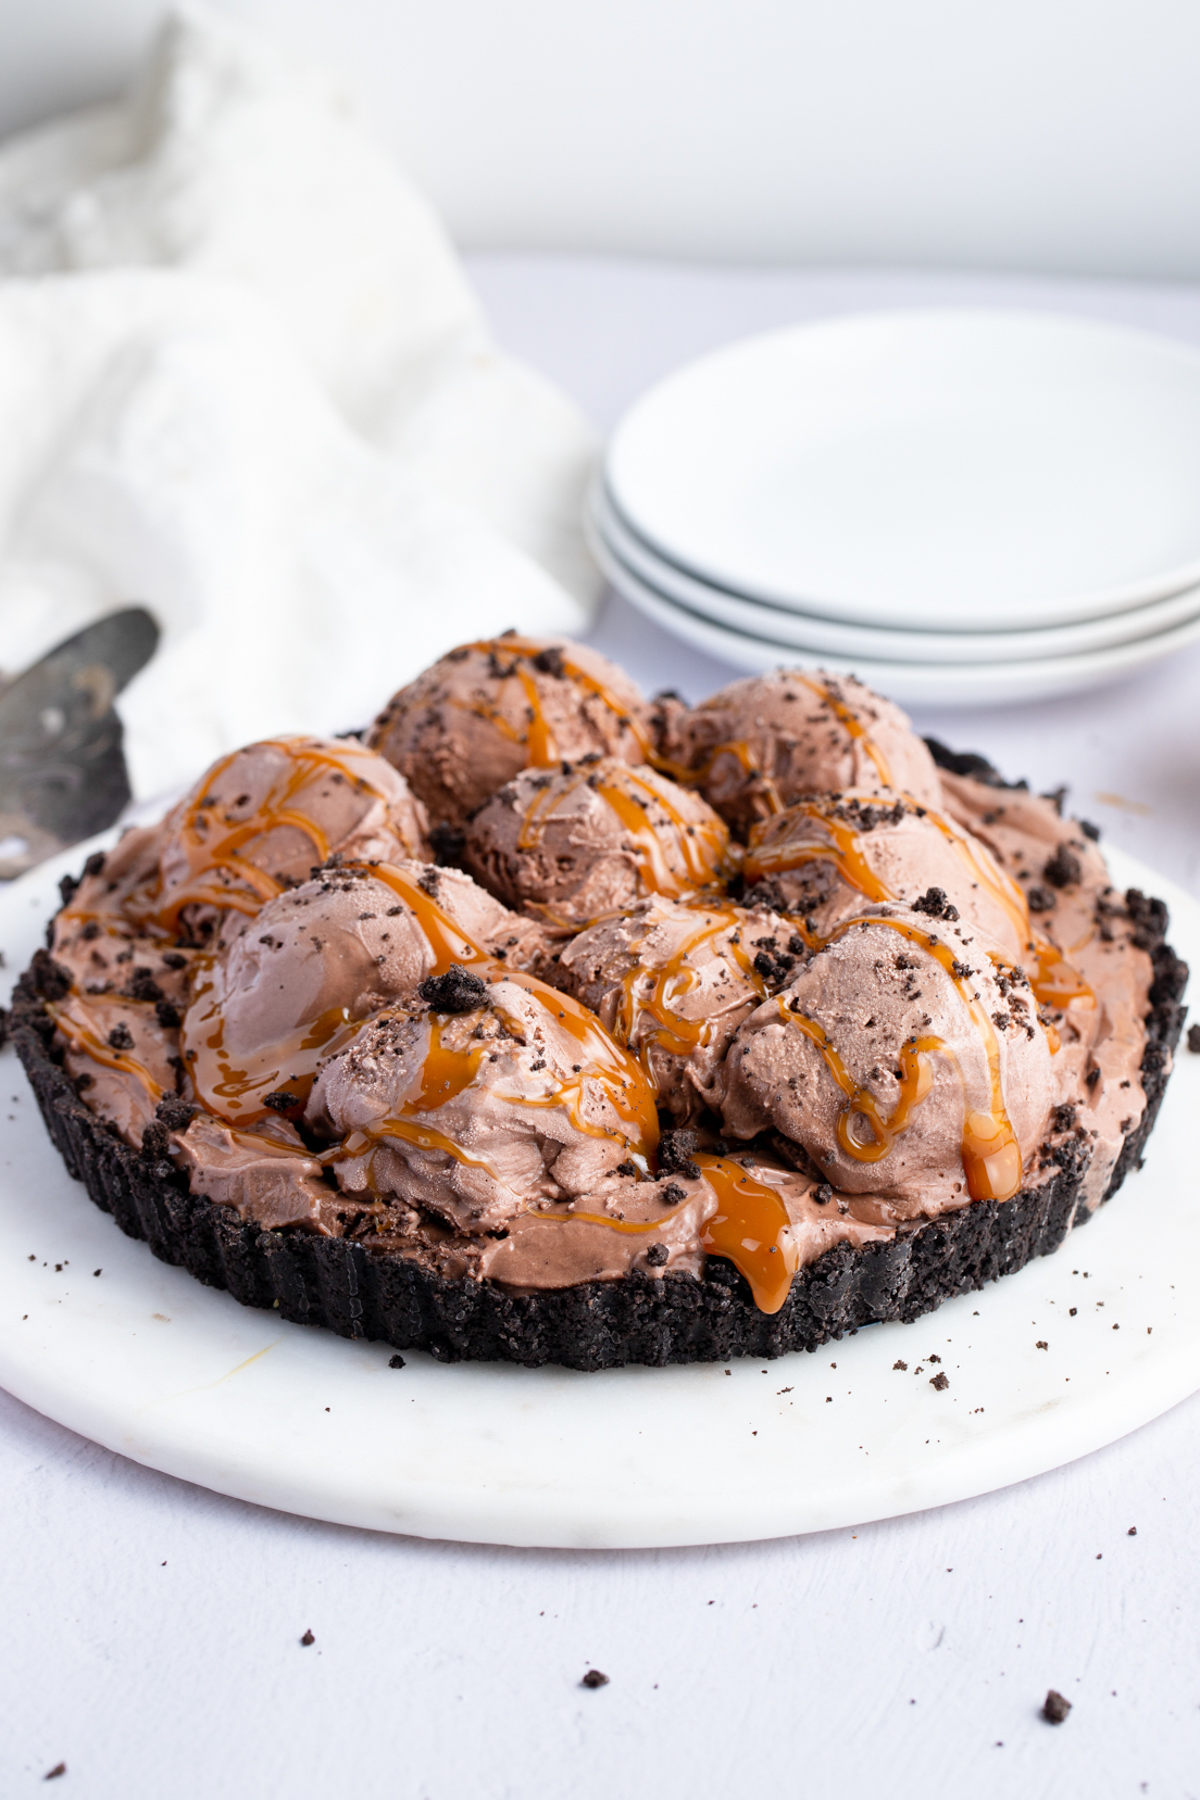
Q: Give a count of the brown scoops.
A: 9